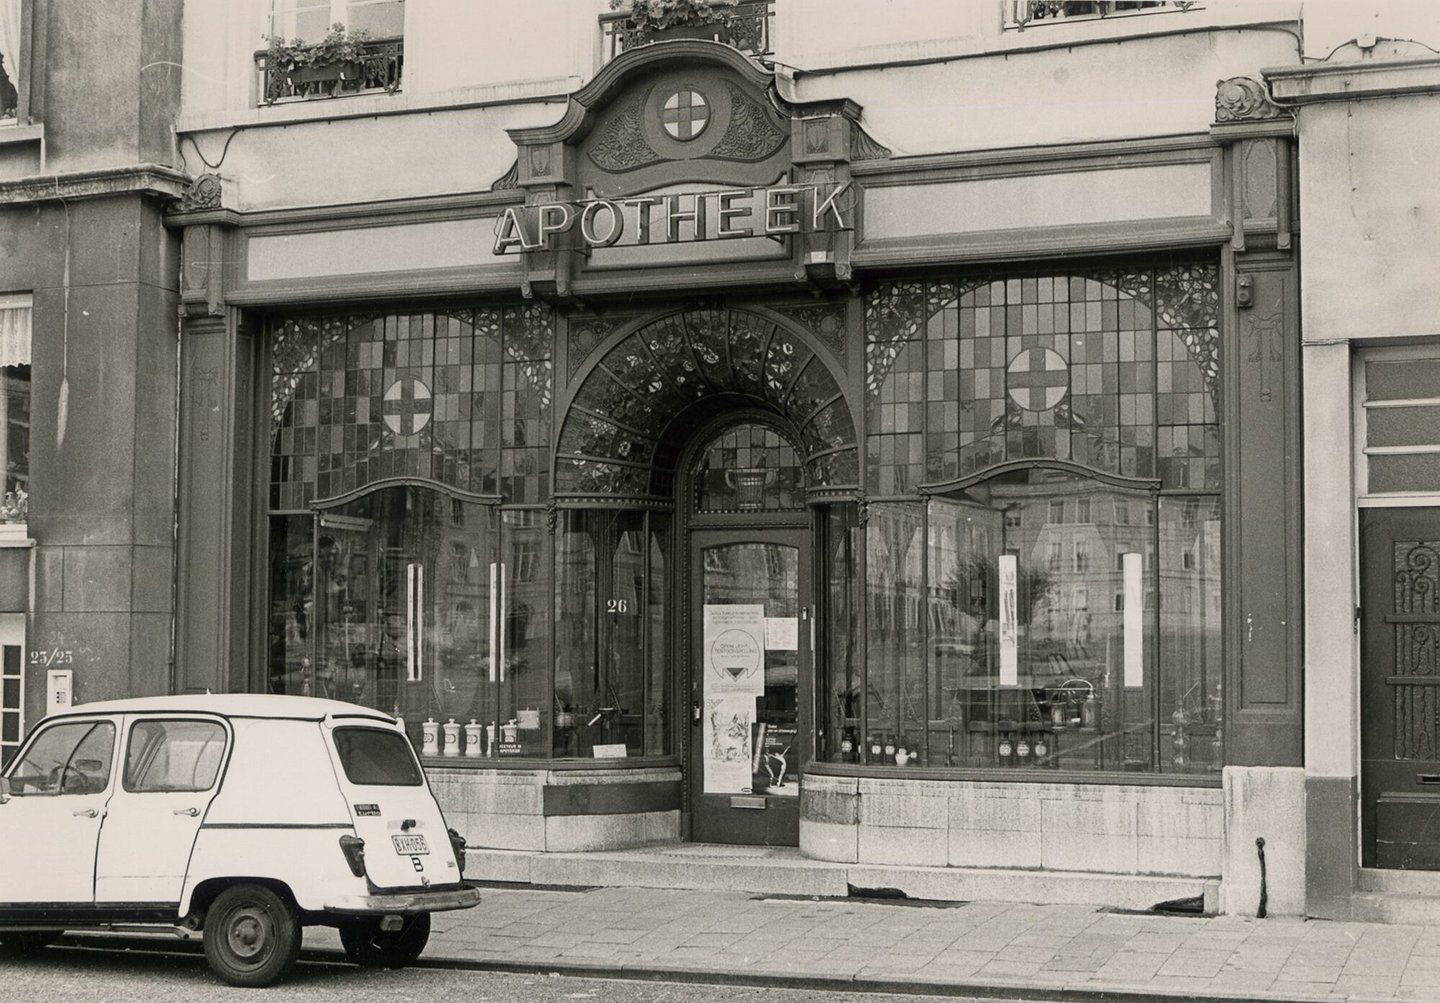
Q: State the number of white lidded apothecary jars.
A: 5